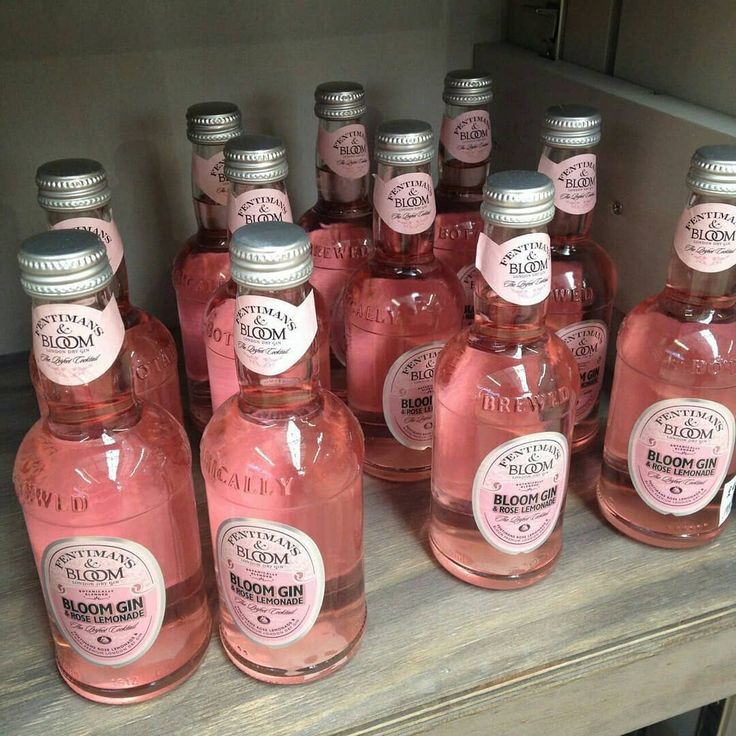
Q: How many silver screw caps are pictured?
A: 11